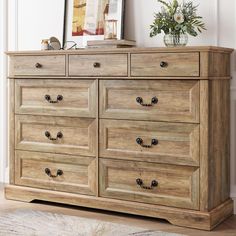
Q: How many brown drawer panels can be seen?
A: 9